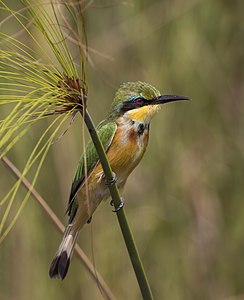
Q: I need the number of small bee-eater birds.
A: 1